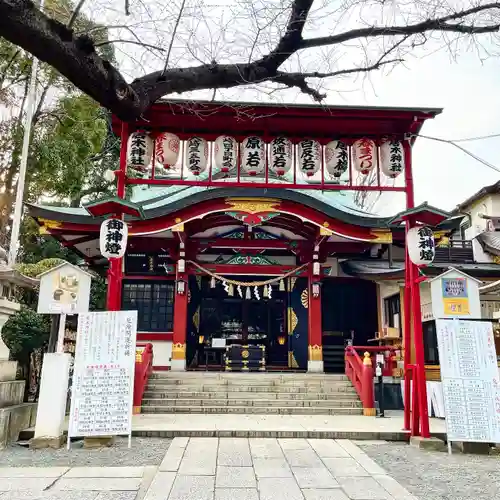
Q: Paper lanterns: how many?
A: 12